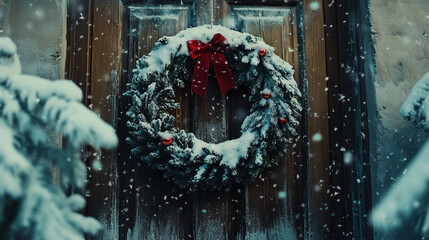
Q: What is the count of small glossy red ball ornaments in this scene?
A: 4